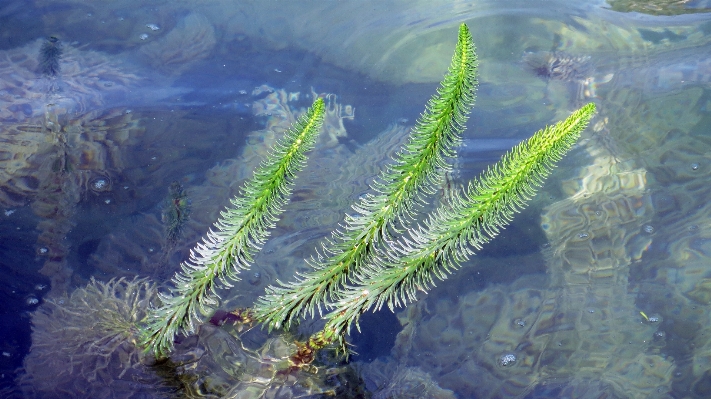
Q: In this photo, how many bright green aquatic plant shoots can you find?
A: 3